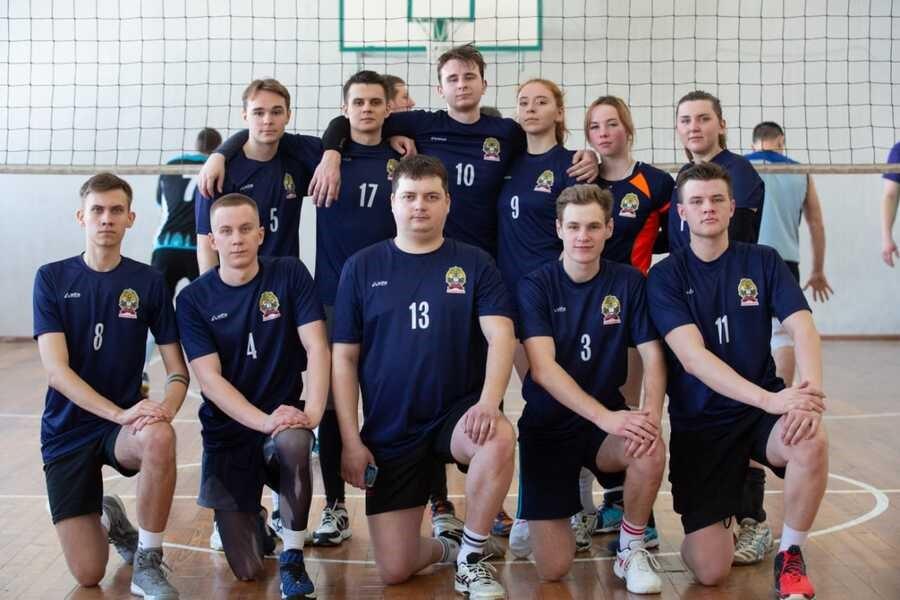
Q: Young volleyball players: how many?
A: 11